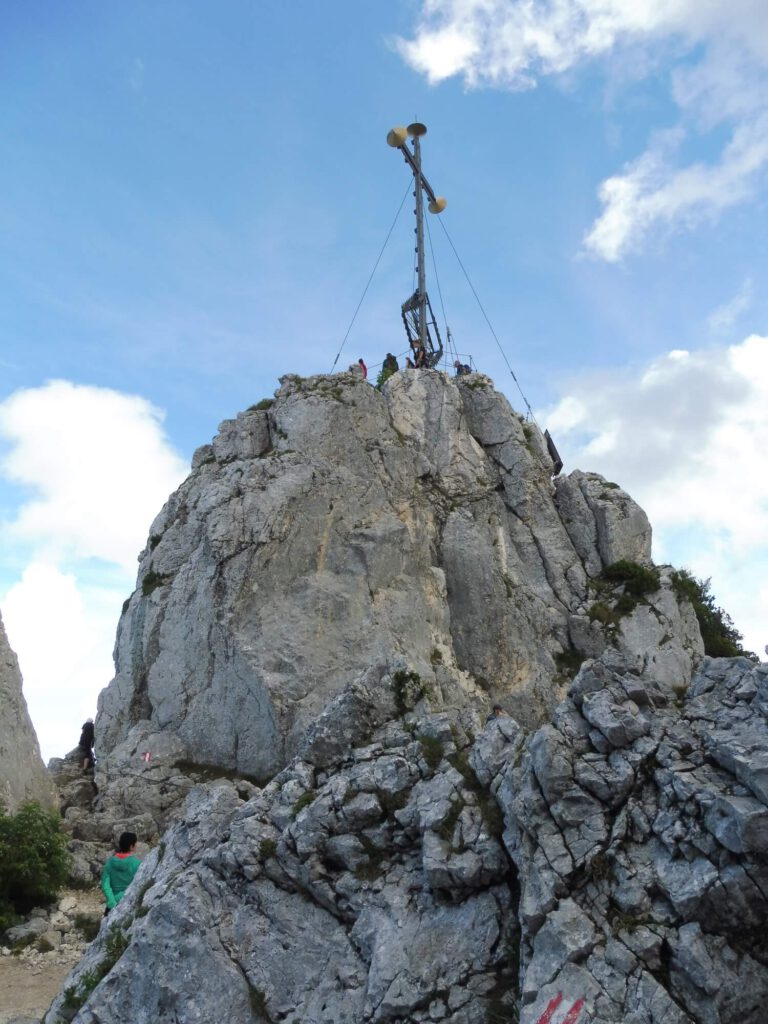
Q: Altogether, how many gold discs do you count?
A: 3